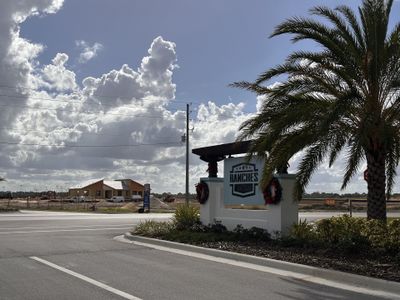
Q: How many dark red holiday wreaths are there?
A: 2